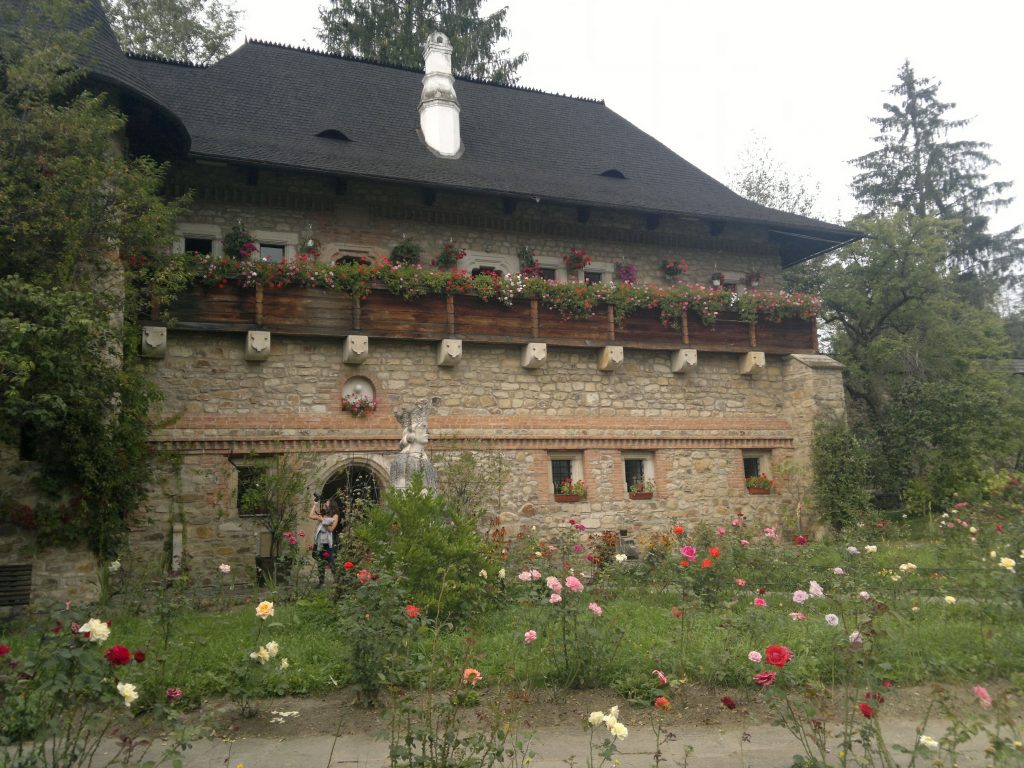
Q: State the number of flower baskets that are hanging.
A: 10